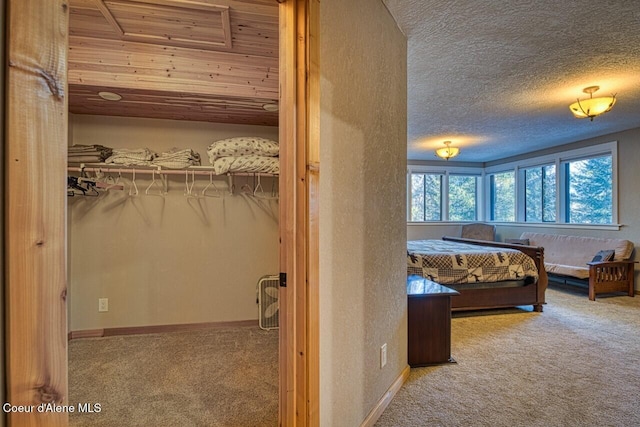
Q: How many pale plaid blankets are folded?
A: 2